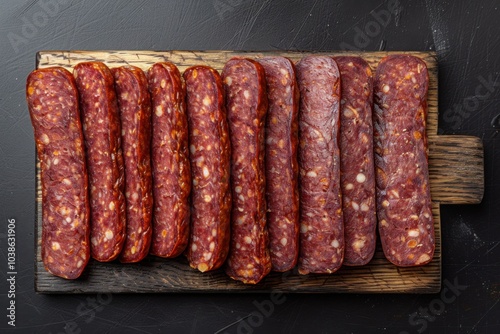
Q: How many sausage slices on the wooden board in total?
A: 10